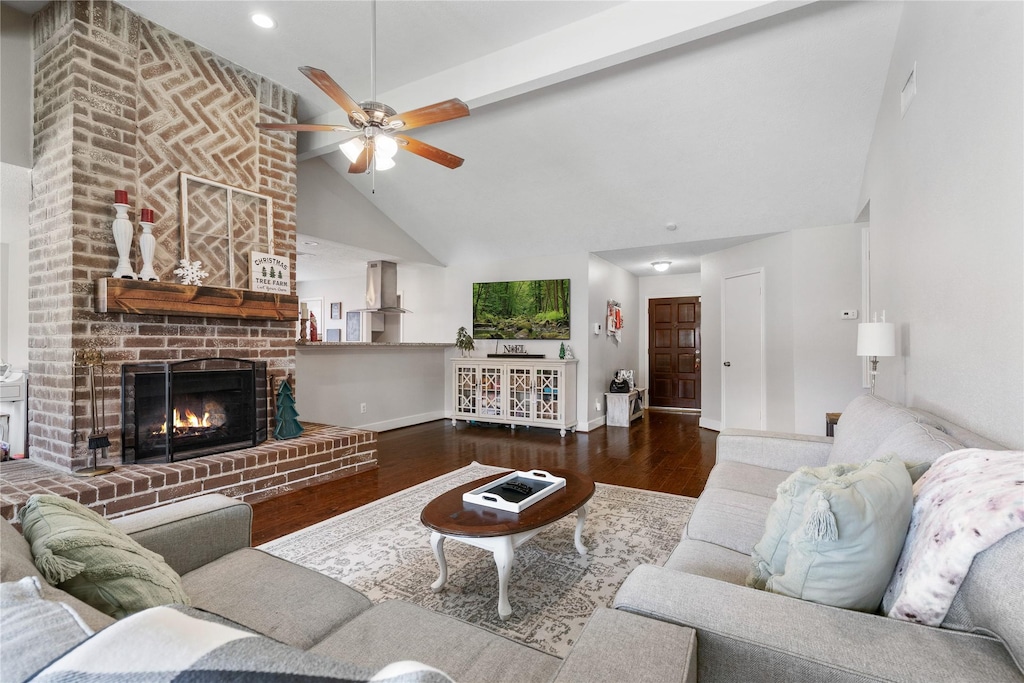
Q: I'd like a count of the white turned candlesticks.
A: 2